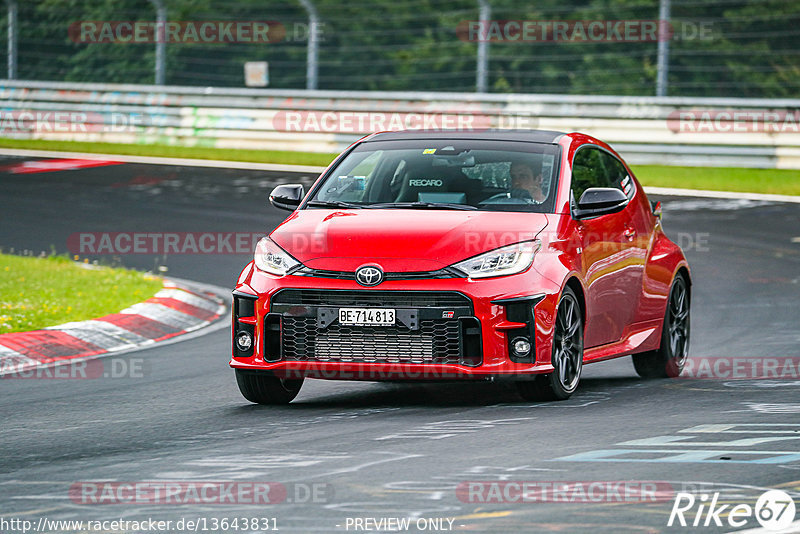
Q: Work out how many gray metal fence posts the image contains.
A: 5